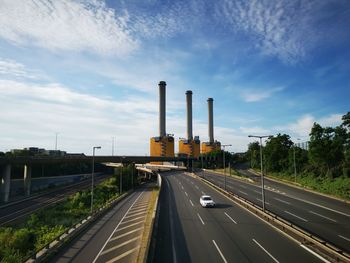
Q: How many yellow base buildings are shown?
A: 3